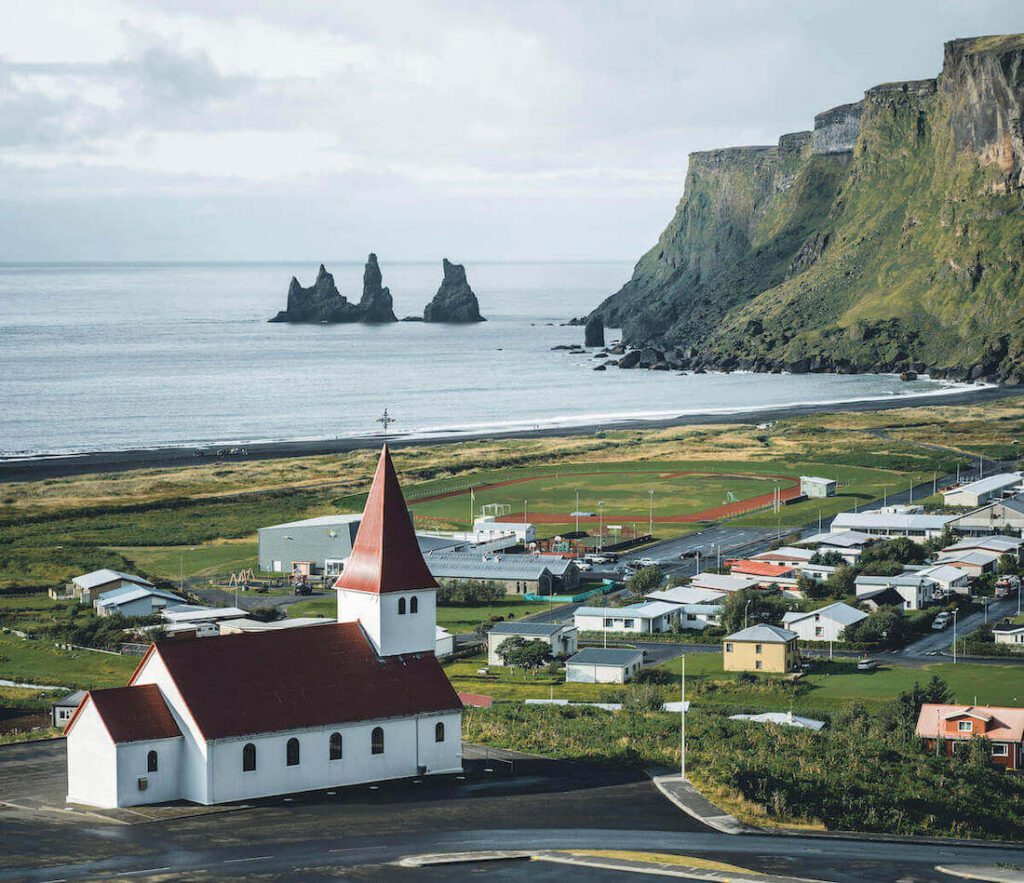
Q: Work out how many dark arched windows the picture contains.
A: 8